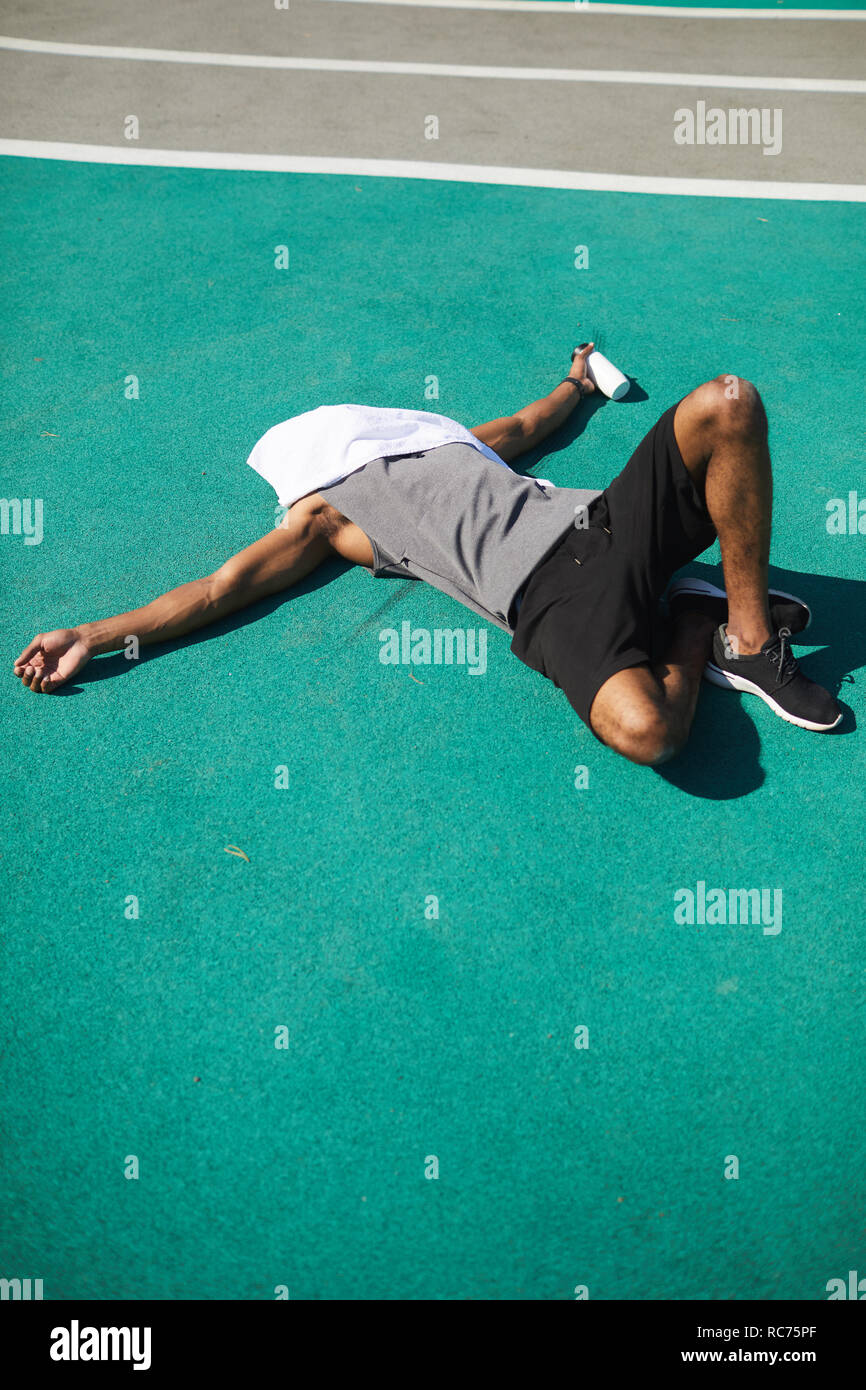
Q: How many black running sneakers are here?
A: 2